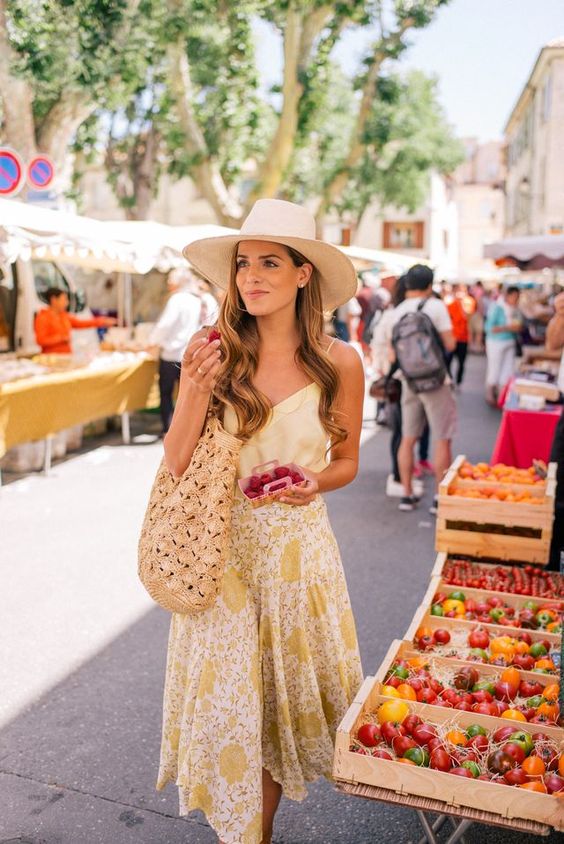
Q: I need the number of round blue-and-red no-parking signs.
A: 2